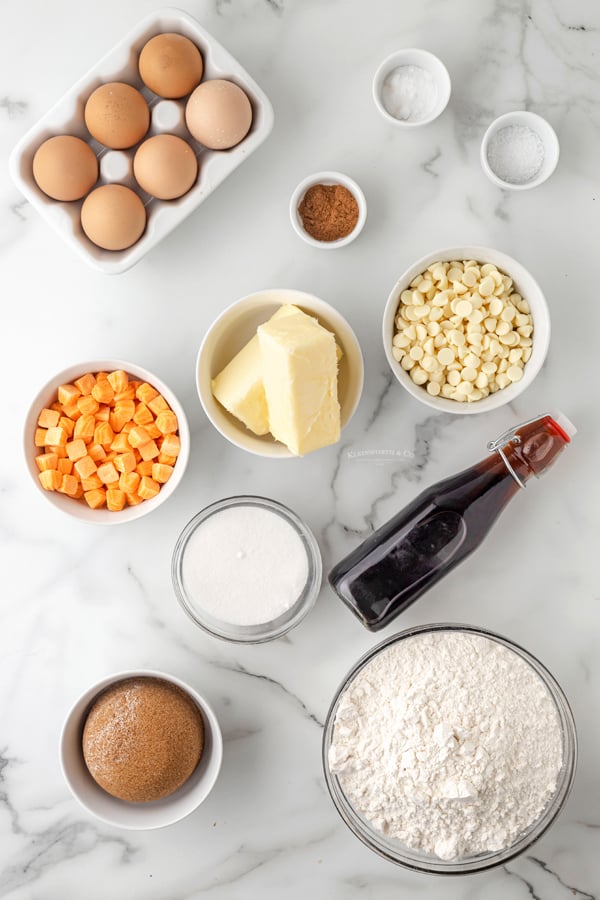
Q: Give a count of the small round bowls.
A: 3